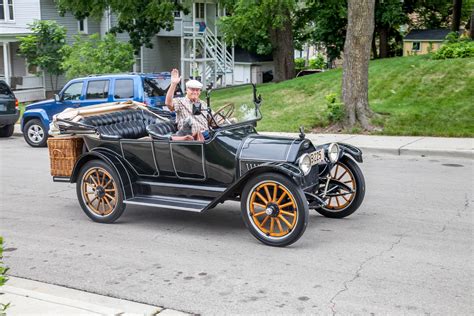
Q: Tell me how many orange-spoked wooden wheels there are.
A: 3